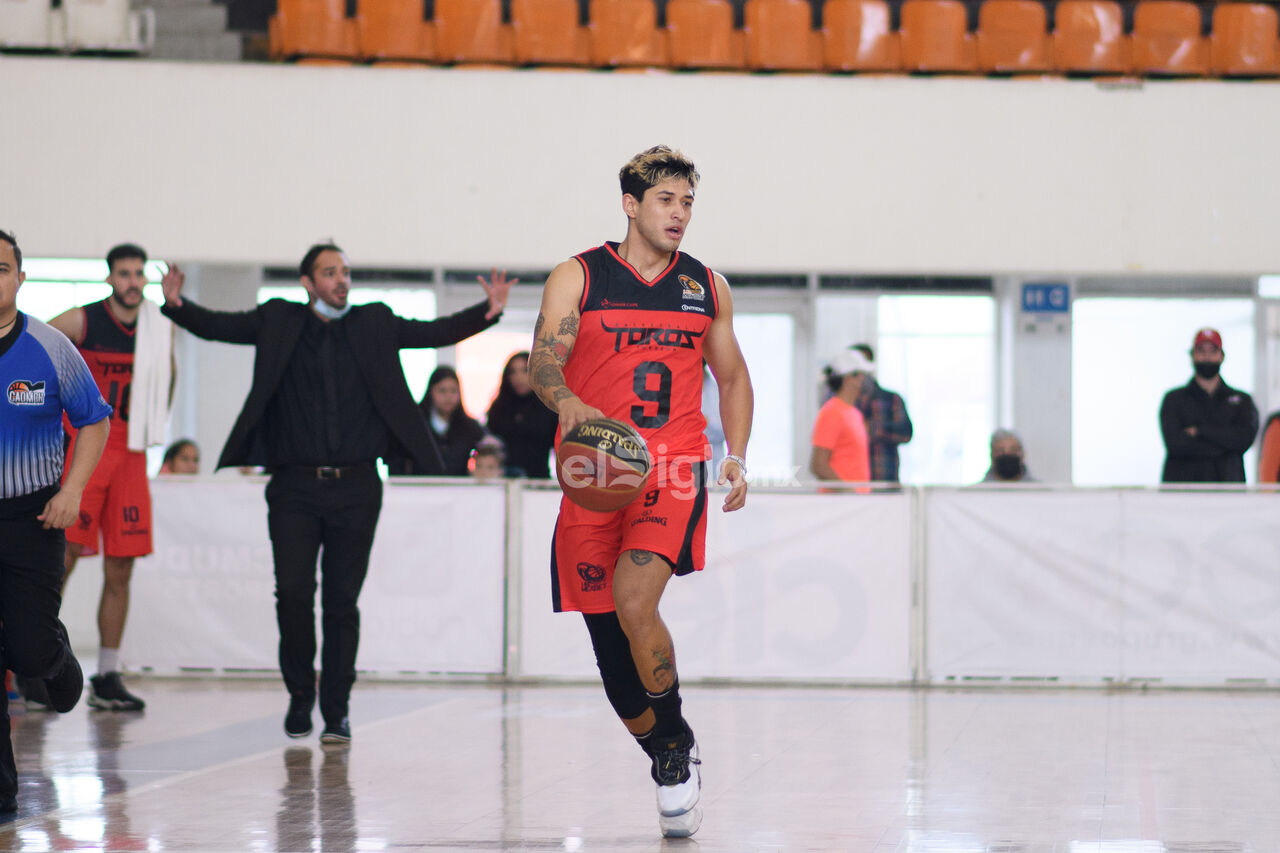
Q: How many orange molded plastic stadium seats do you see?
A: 13